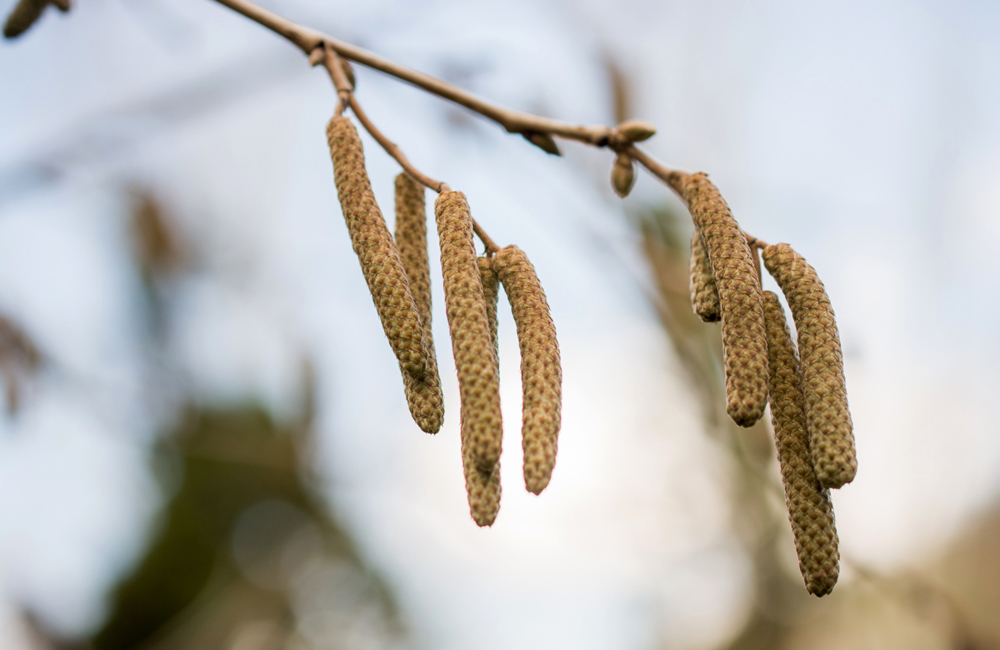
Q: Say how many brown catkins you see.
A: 9